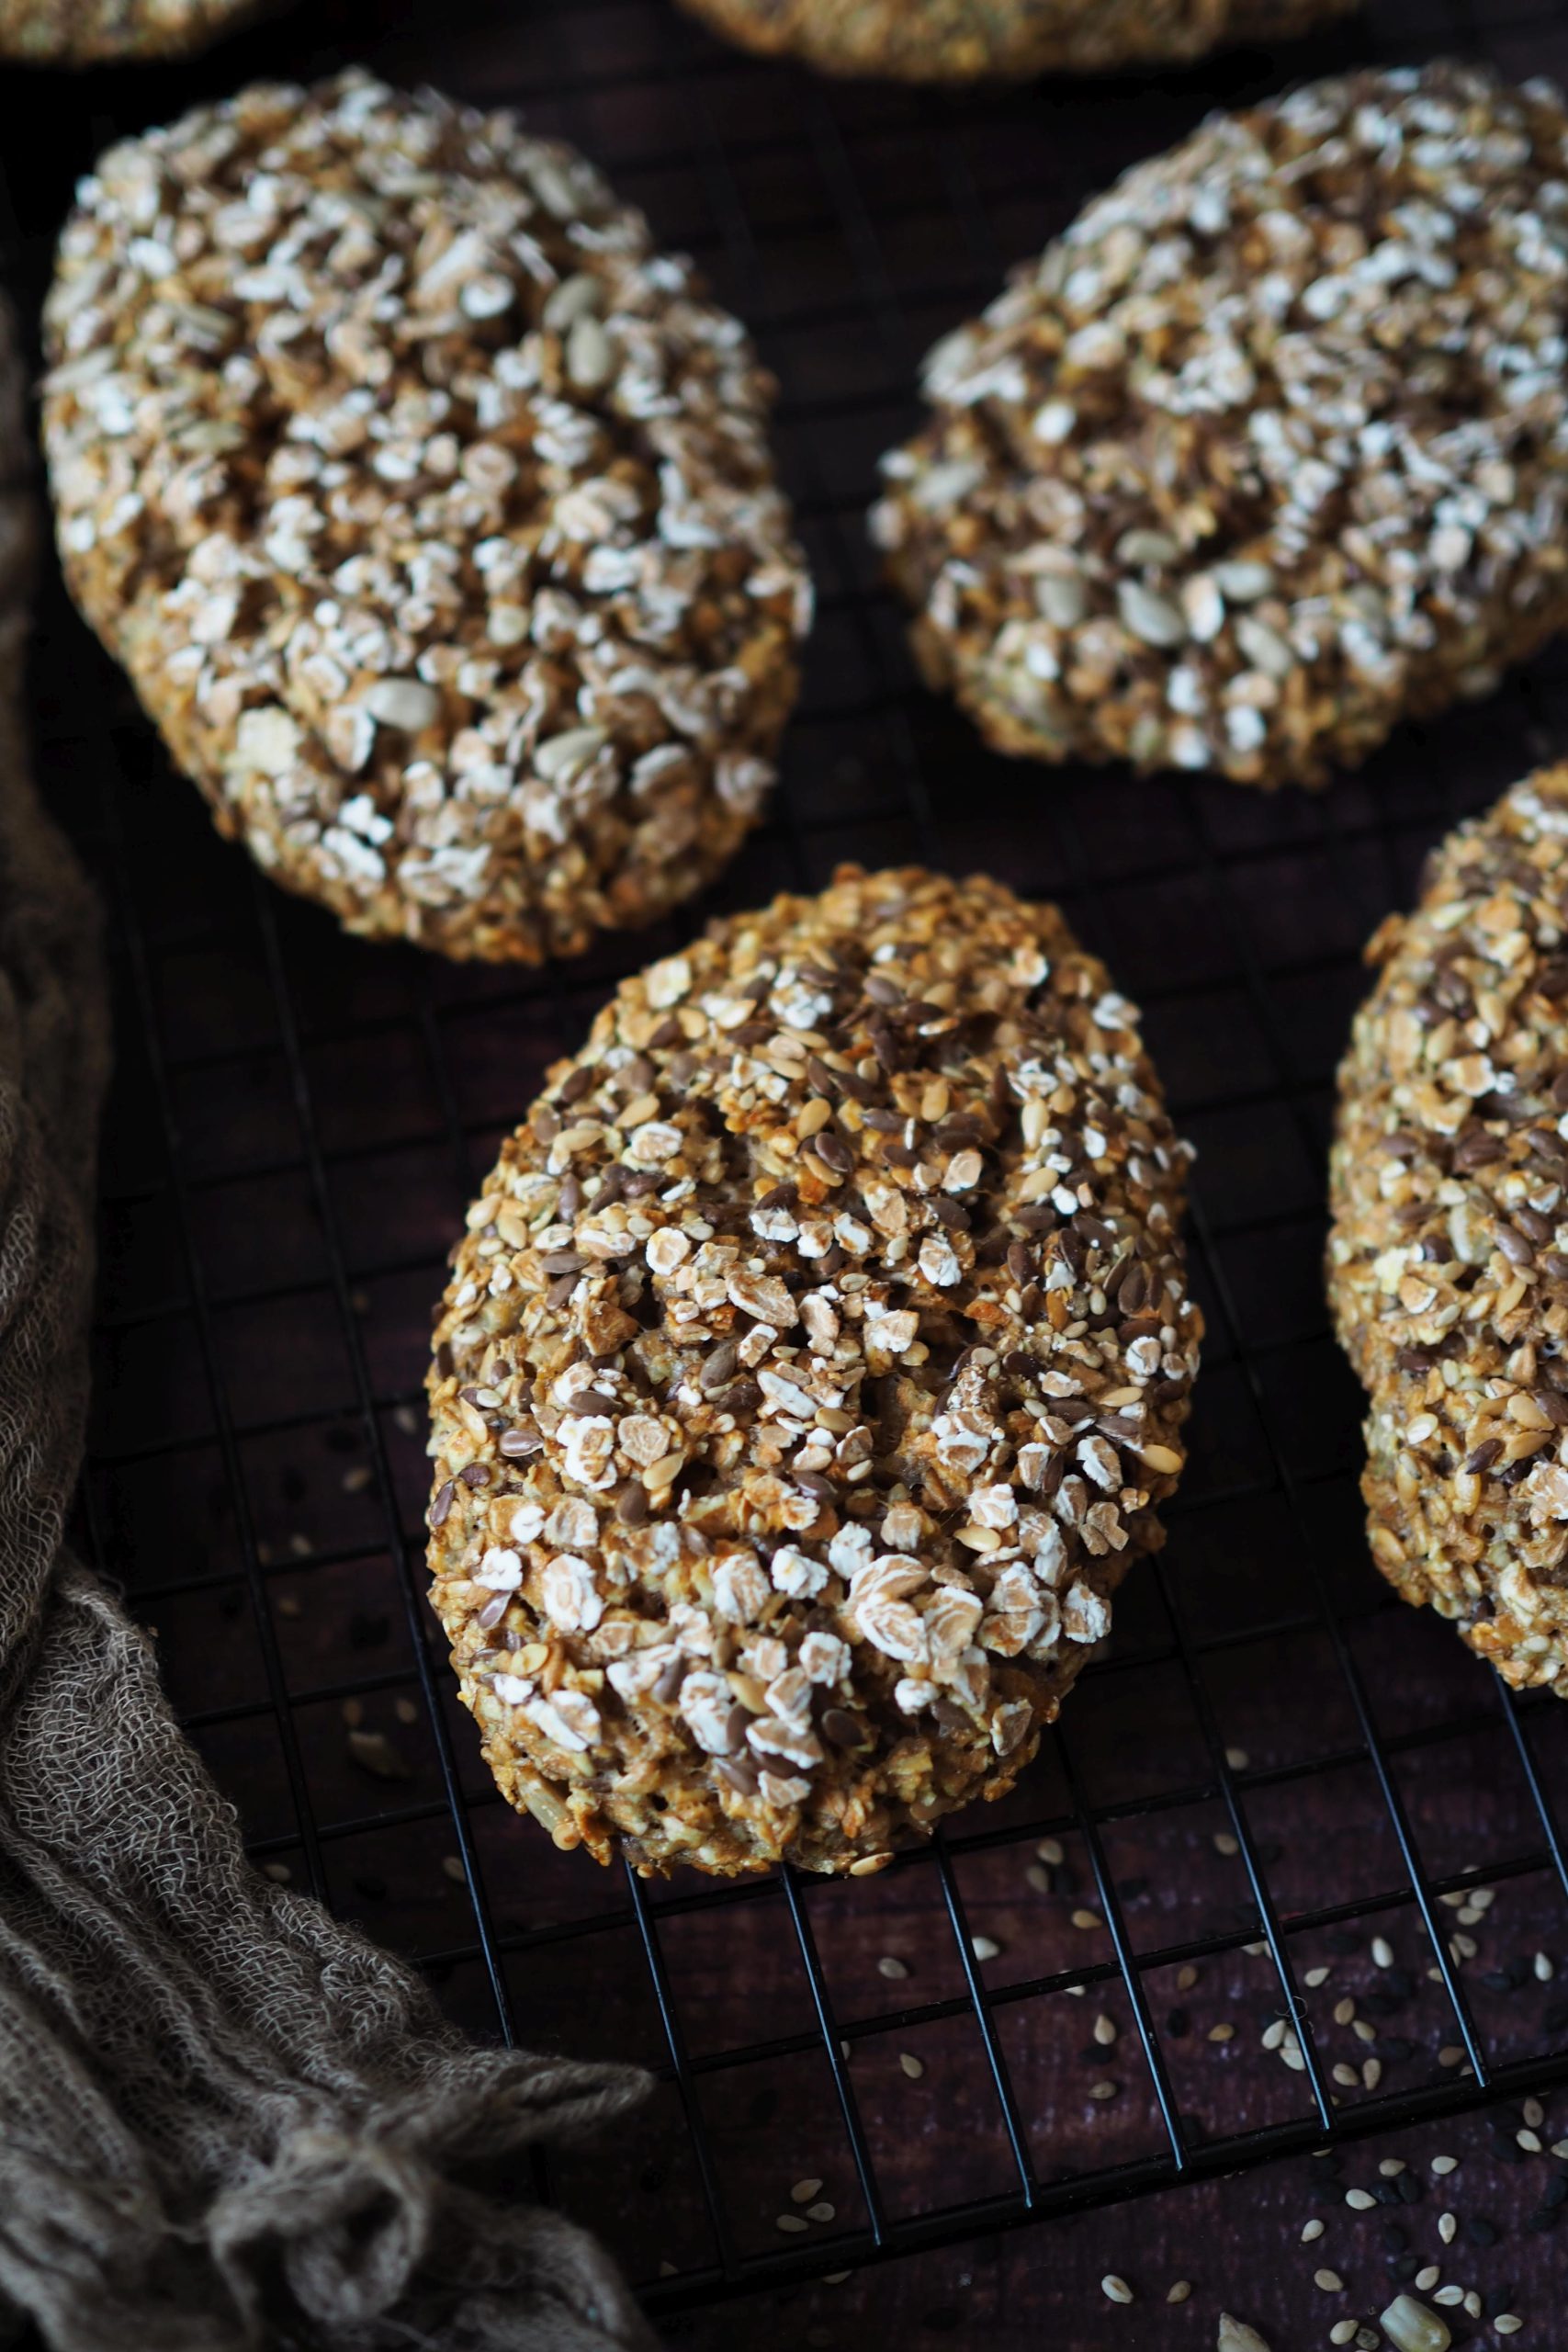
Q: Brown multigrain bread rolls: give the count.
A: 6